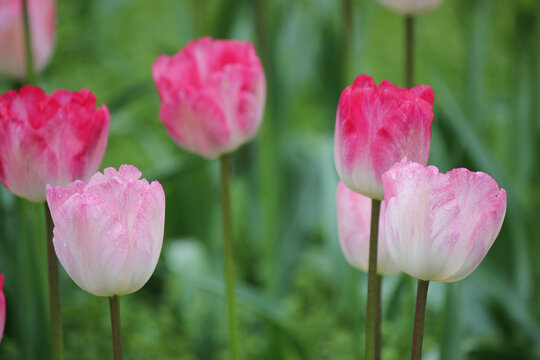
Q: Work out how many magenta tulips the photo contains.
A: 3